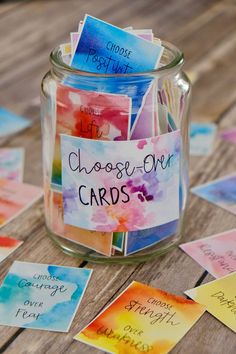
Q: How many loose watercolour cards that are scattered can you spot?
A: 11